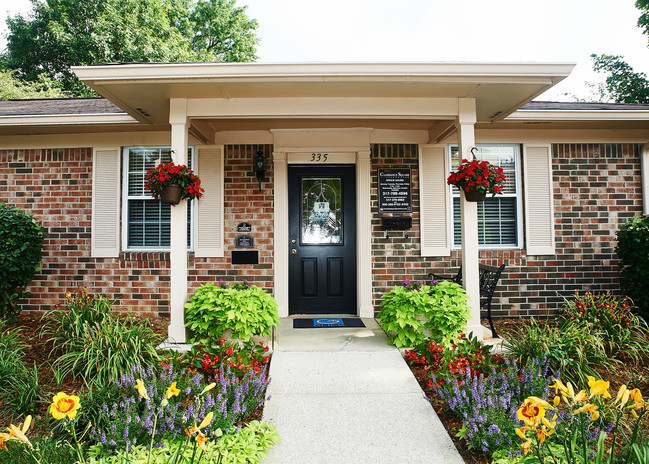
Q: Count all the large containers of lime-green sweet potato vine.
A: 2